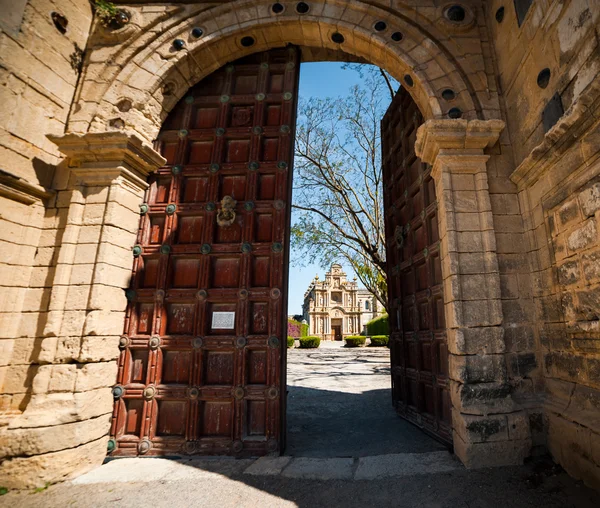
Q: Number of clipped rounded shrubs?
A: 4